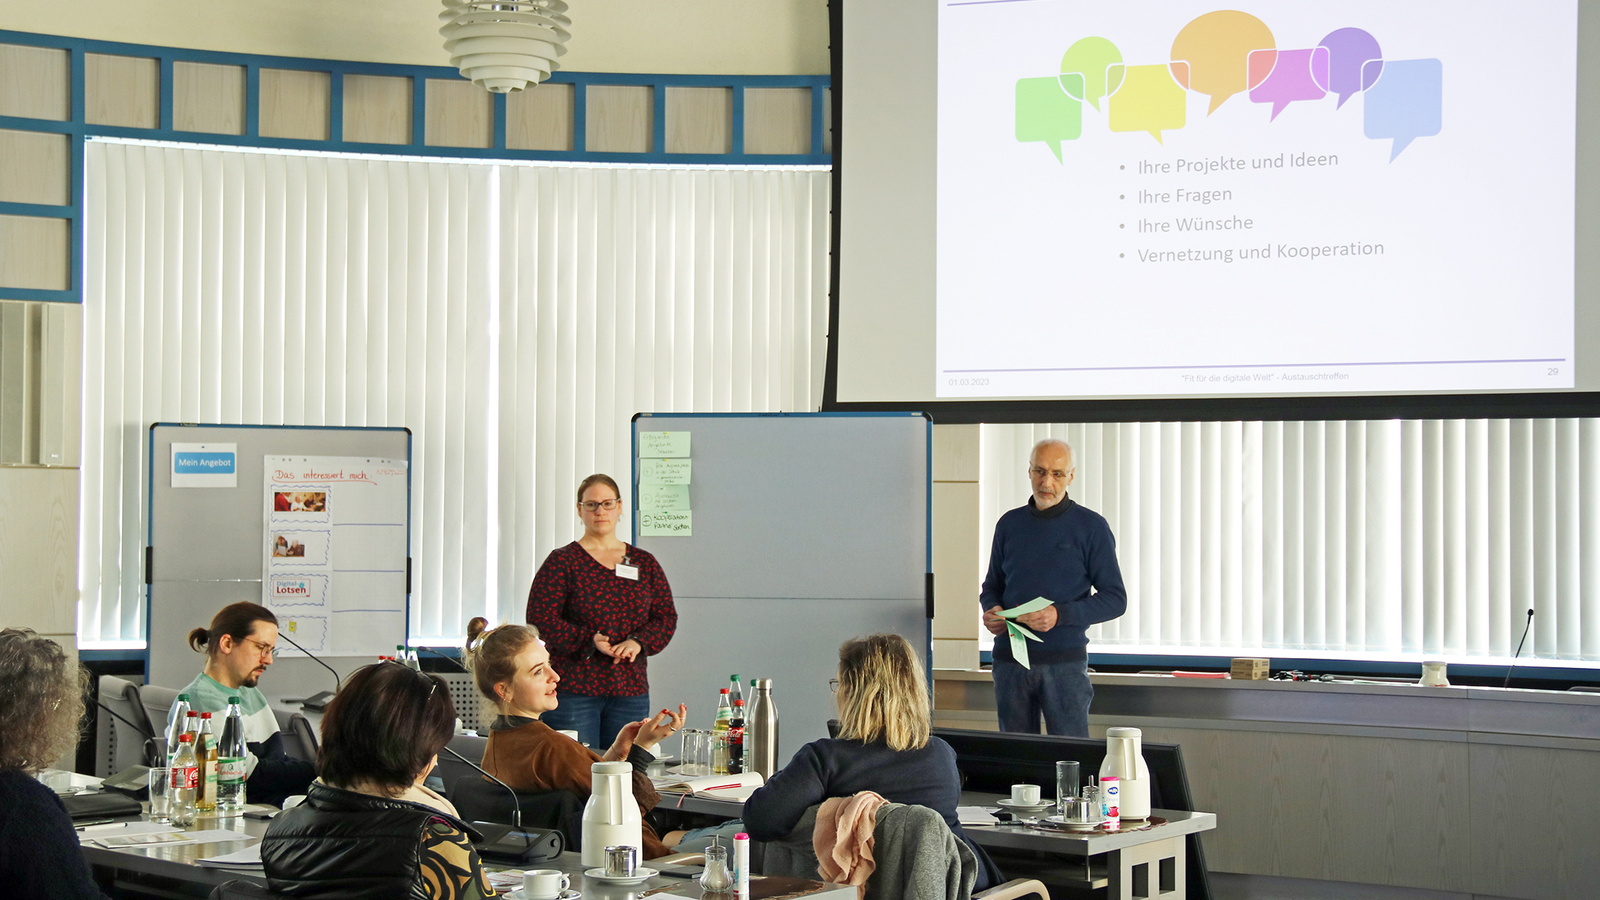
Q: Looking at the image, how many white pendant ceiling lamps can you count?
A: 1